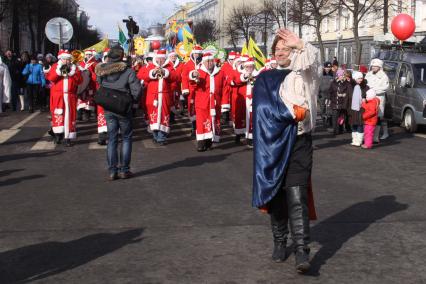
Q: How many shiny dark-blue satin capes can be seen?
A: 1